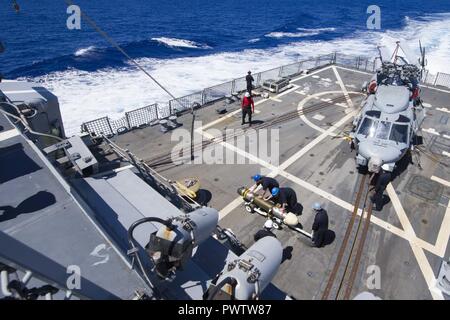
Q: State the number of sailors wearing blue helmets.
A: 3